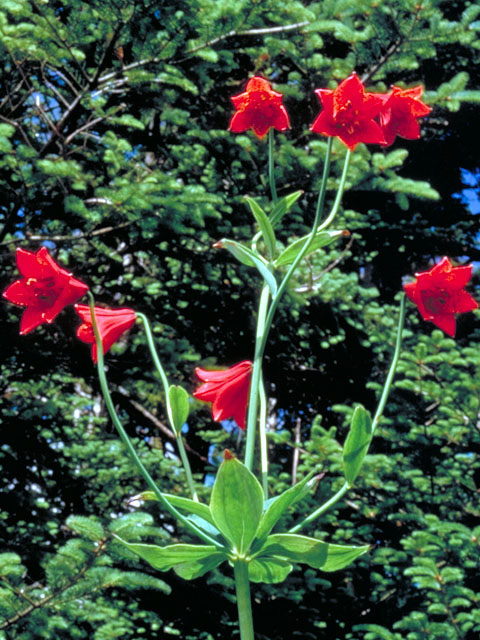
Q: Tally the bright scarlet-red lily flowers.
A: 7